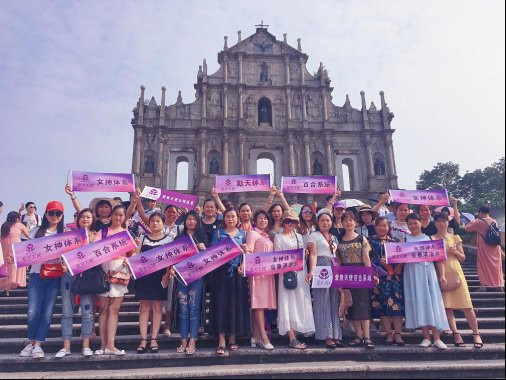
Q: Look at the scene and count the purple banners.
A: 12